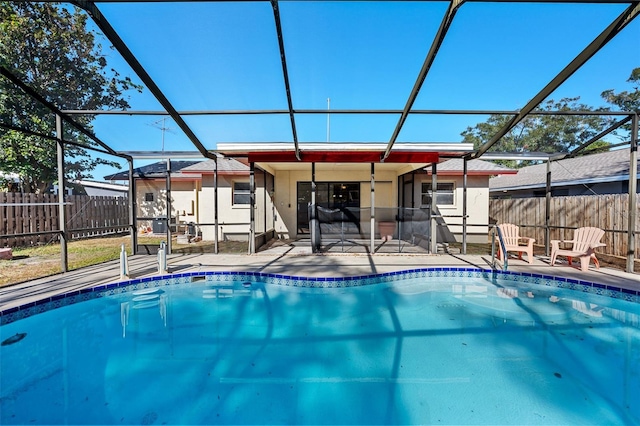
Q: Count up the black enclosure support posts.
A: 11